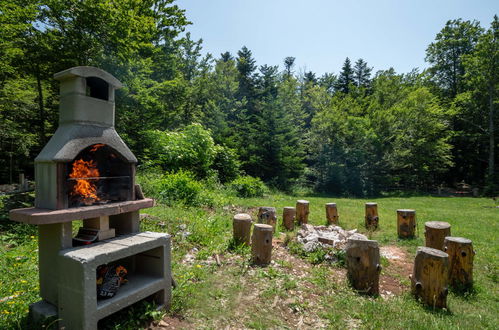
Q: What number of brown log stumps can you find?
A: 12